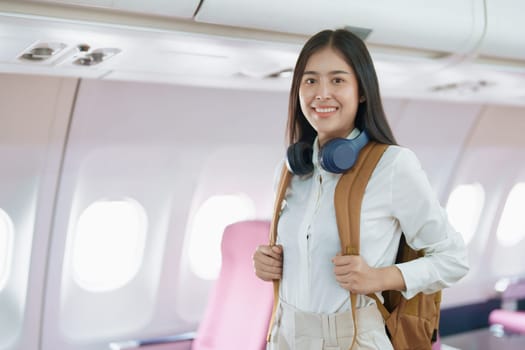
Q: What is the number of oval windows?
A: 5